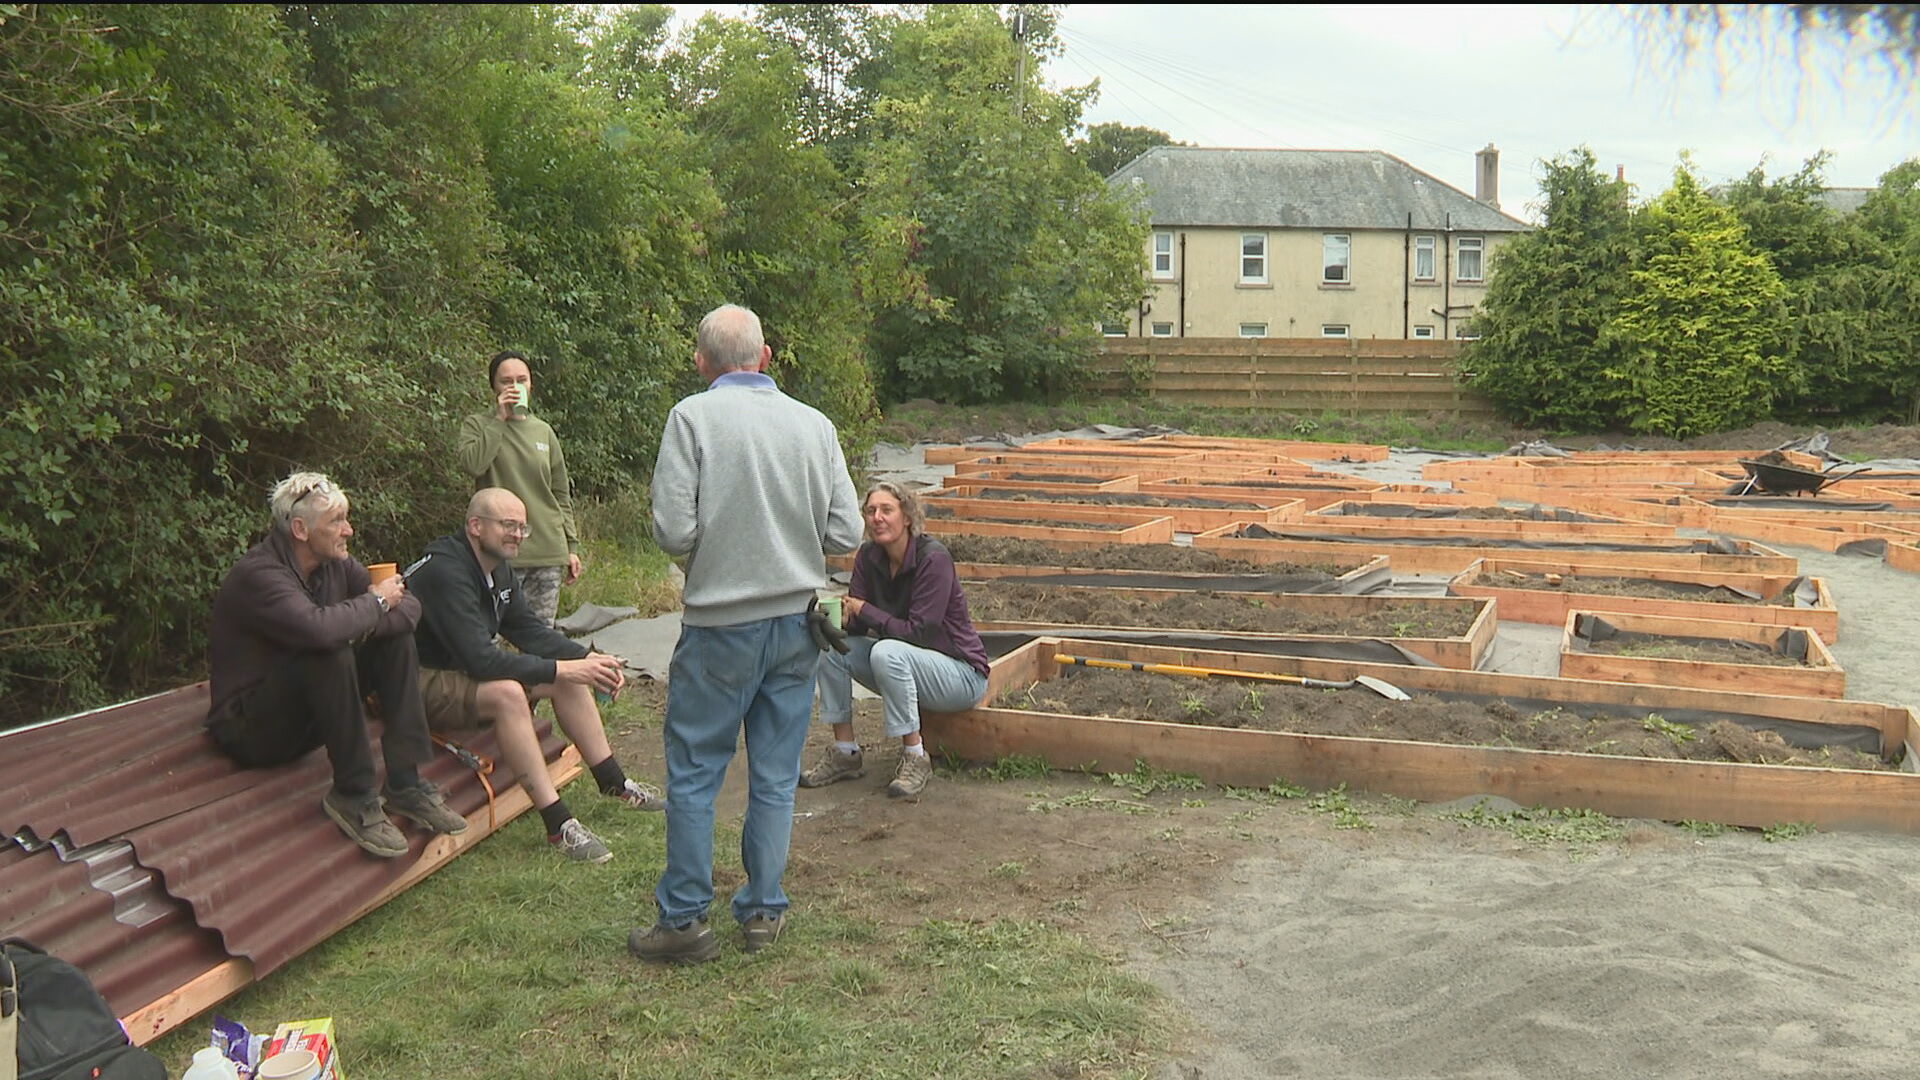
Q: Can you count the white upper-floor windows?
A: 5